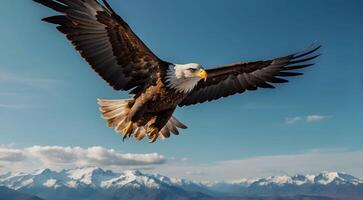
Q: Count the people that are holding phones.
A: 0